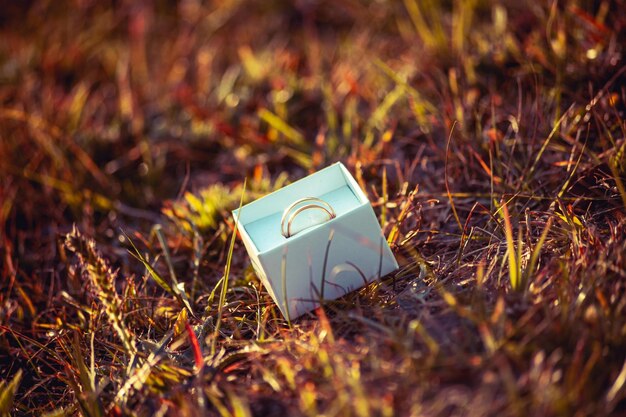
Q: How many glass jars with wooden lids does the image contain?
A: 0